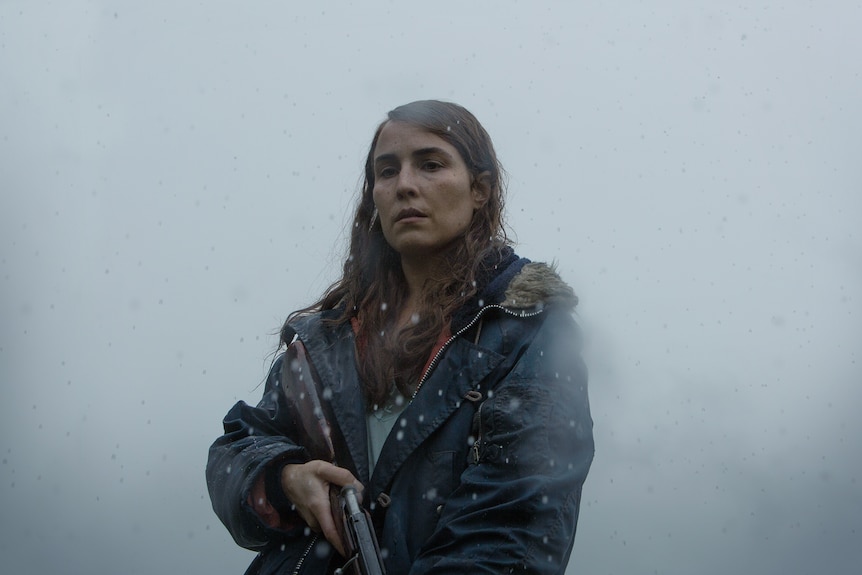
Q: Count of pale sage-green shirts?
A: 1